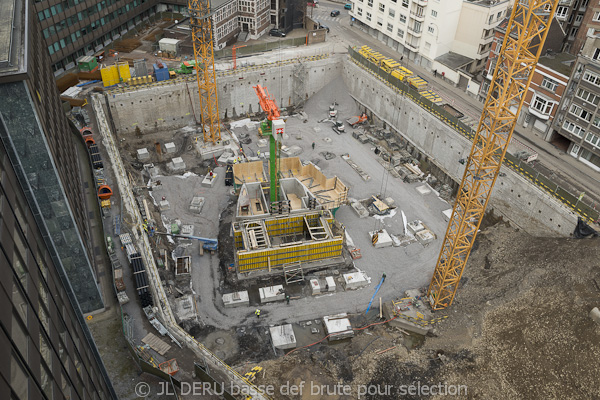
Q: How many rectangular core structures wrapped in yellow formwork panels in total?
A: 1